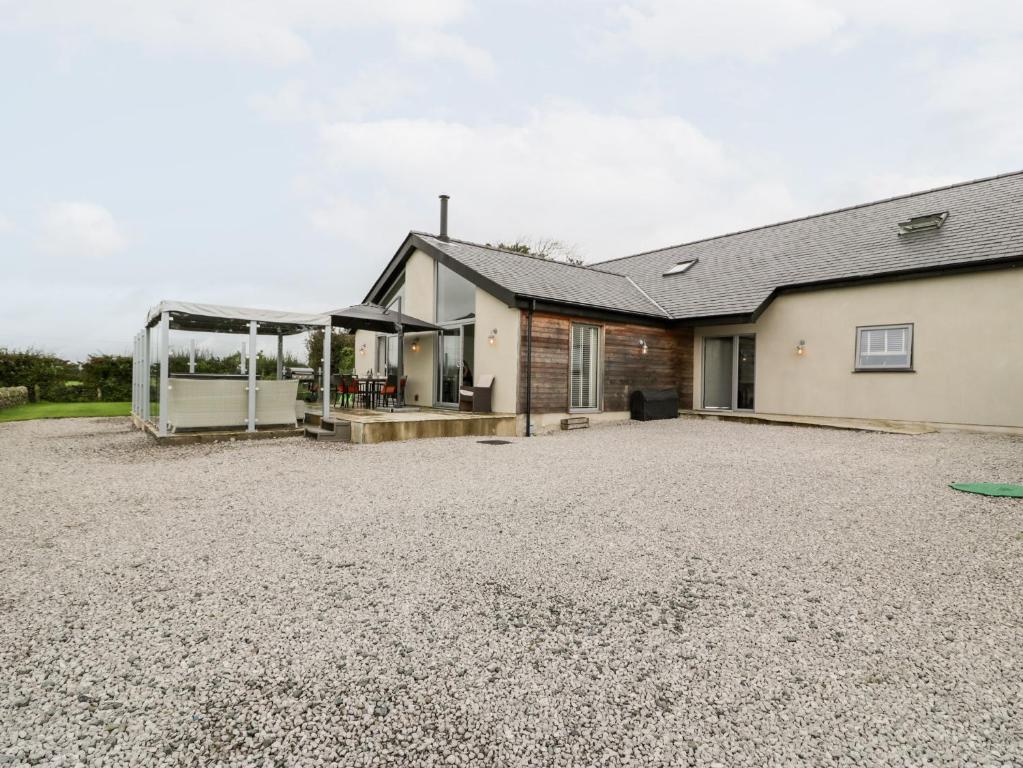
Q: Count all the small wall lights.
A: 5